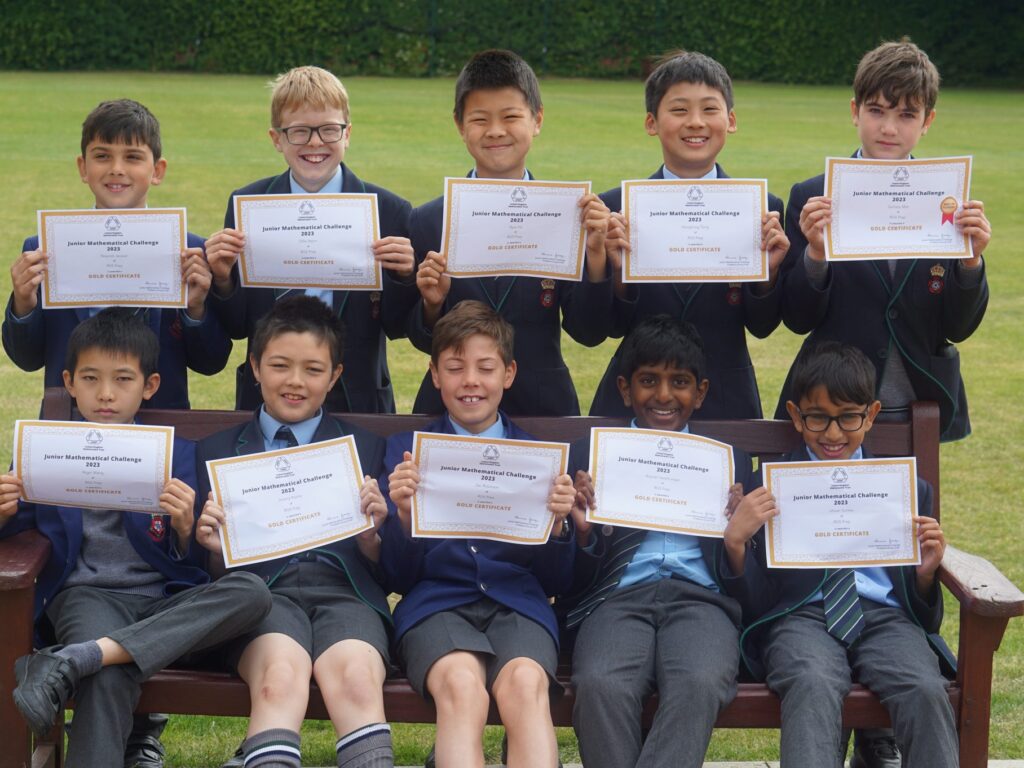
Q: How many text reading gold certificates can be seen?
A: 10